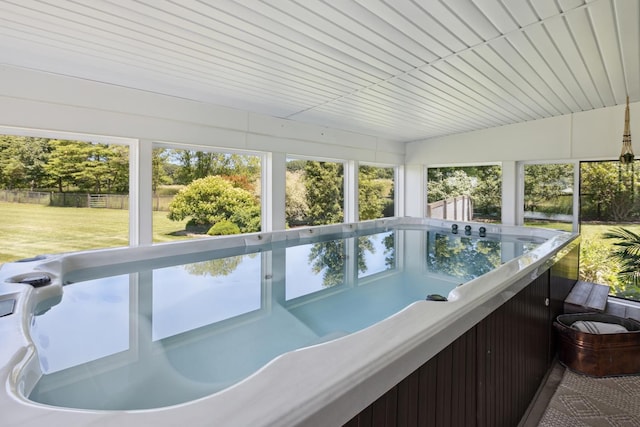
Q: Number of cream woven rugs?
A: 1